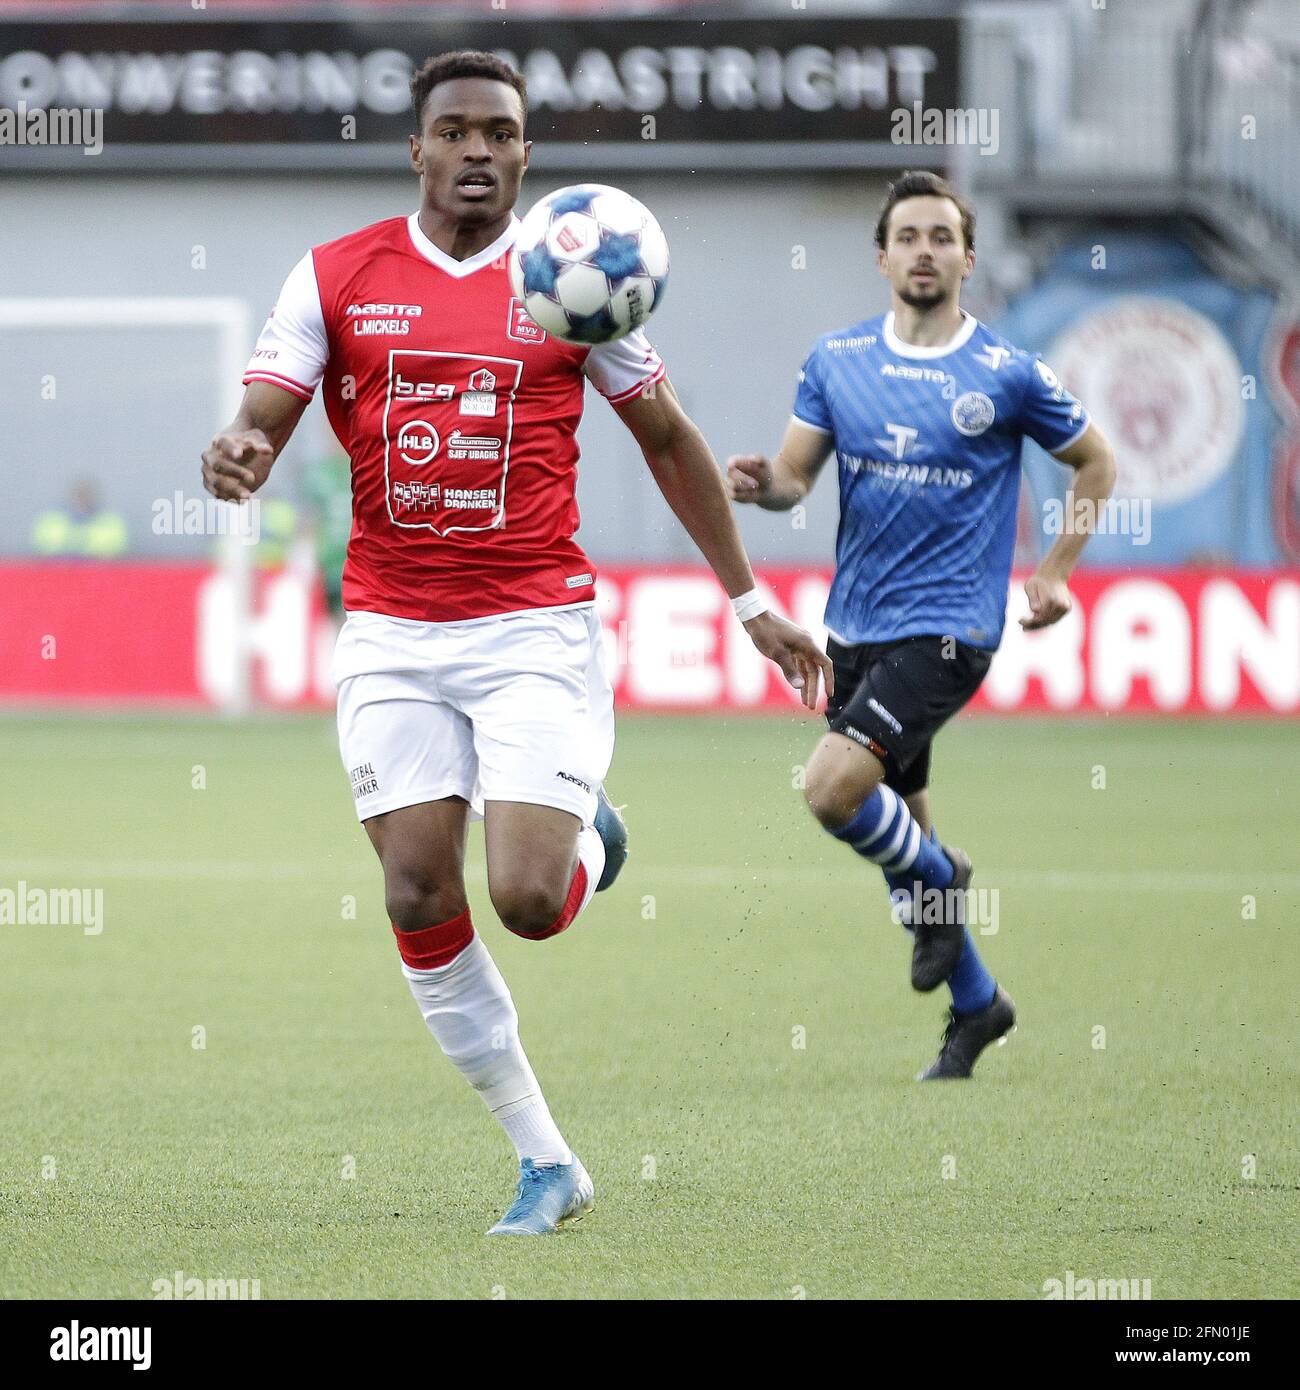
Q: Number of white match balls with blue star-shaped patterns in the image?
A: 1